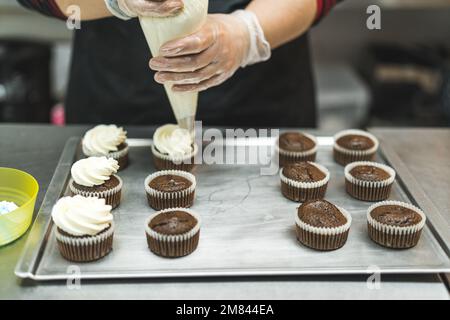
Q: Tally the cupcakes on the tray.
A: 12